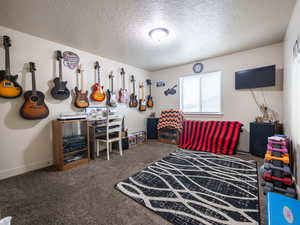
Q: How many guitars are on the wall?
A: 10